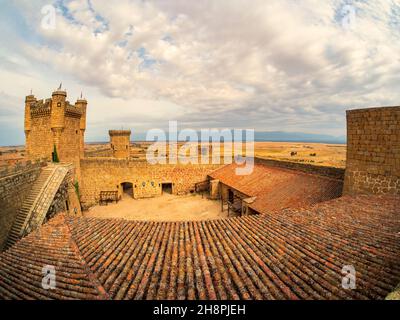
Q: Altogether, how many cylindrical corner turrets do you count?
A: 3